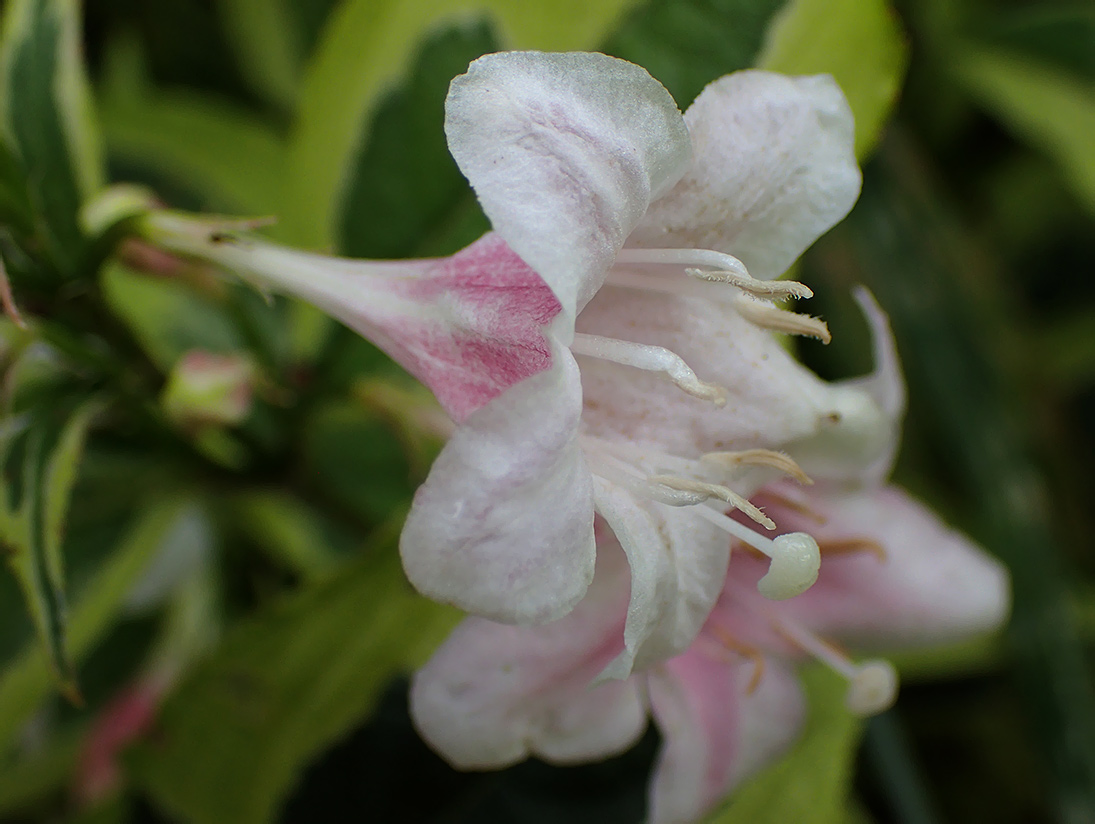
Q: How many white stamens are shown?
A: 5